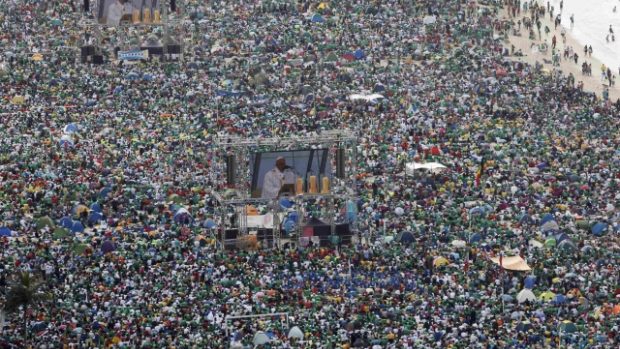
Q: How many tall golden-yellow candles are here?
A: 6